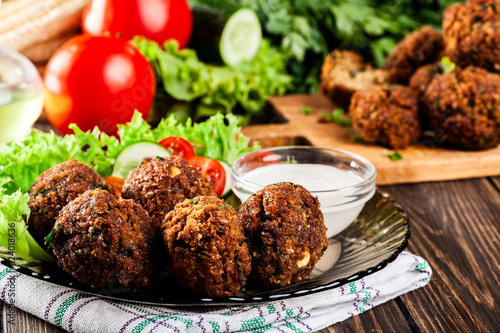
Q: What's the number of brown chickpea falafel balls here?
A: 11